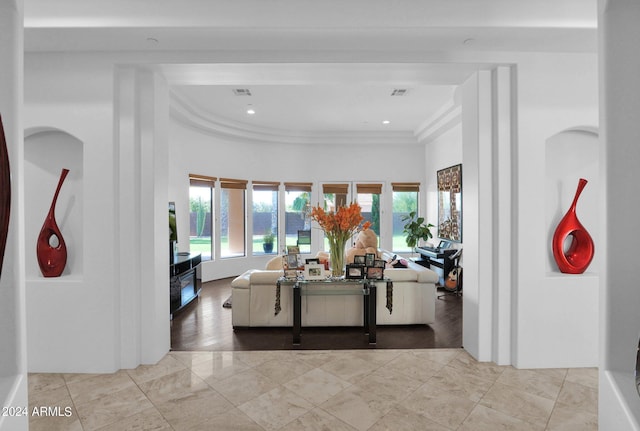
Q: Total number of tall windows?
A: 7